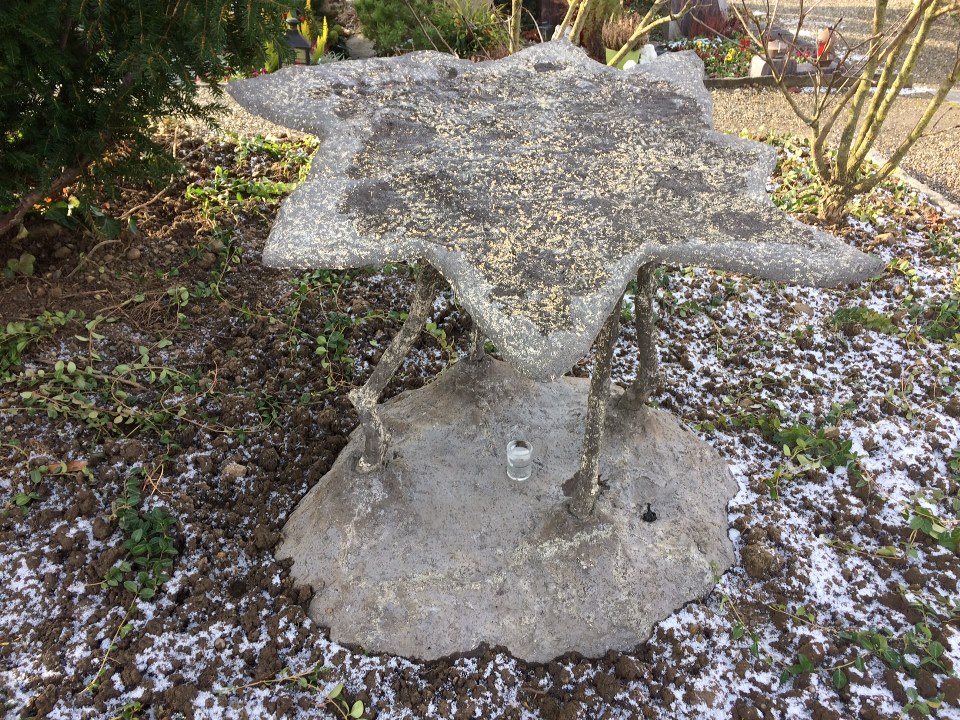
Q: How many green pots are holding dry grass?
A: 1